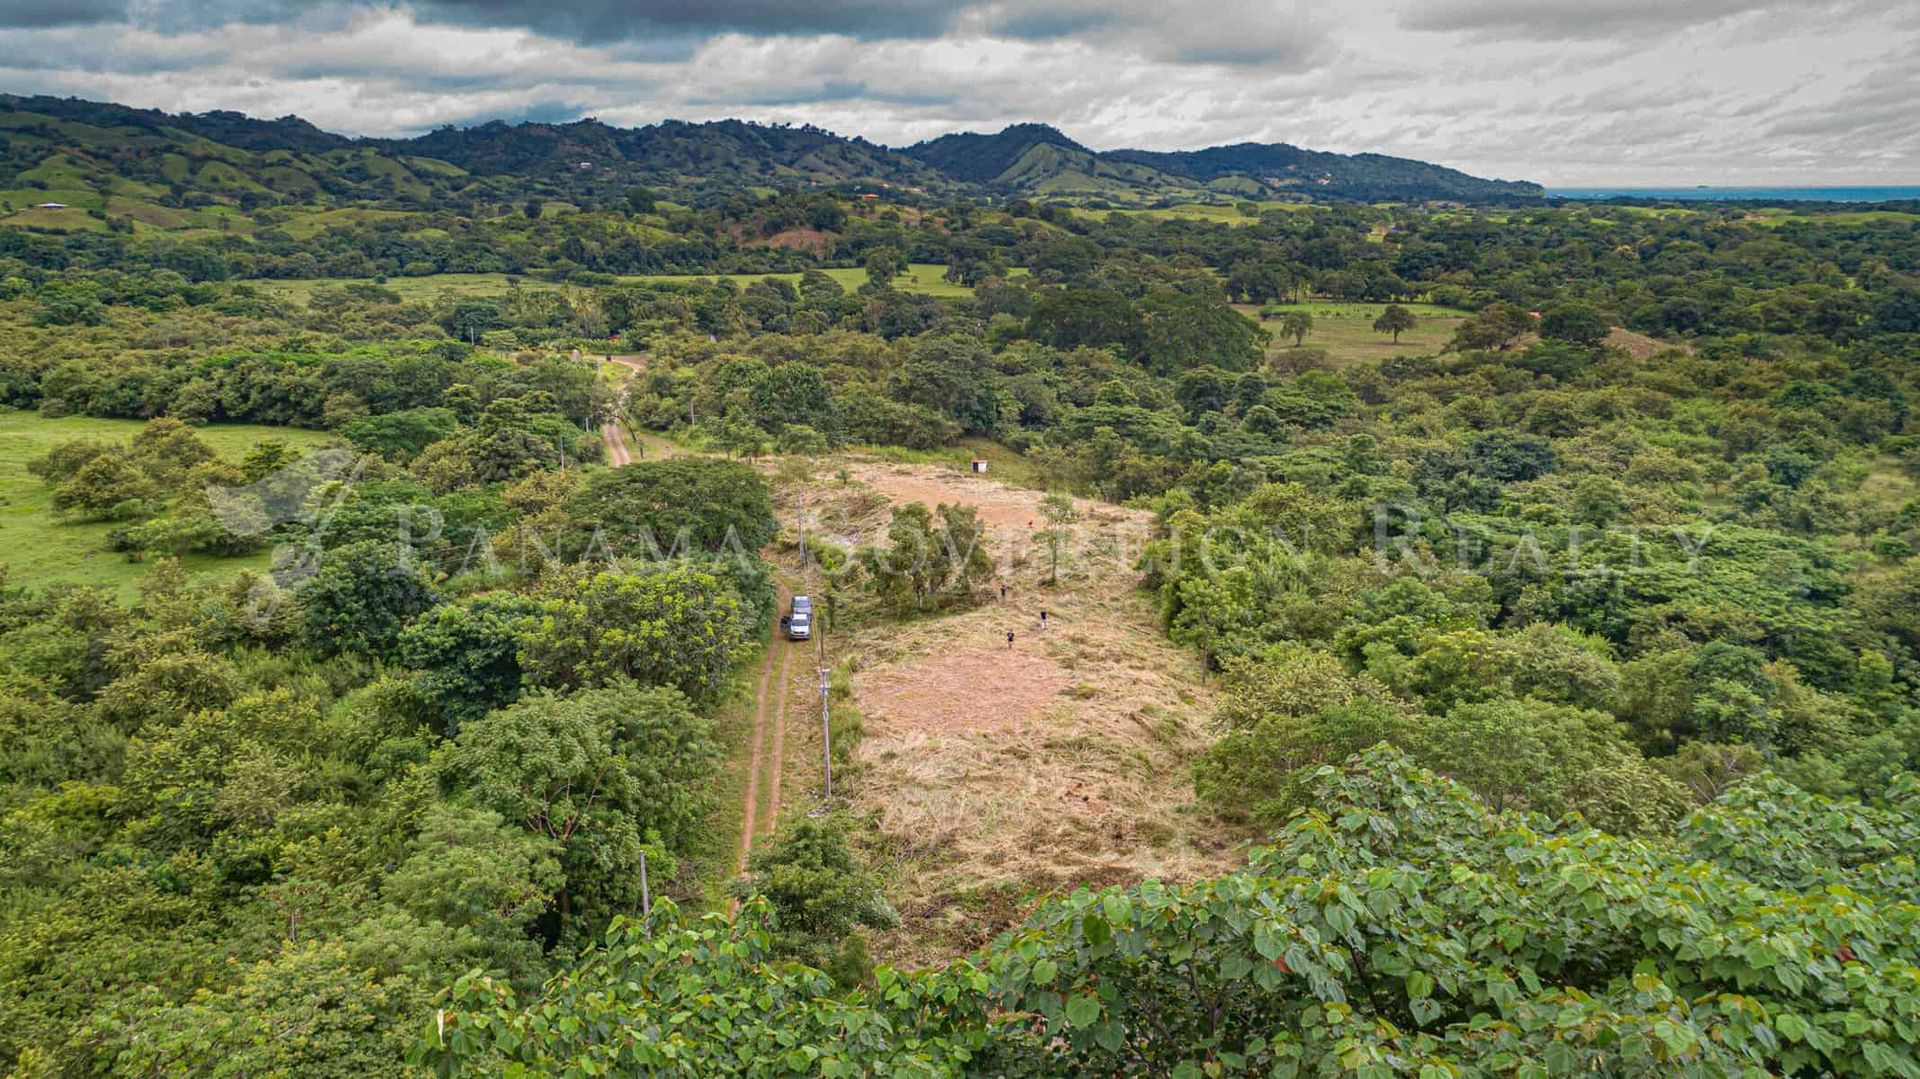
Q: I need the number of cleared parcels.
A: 2